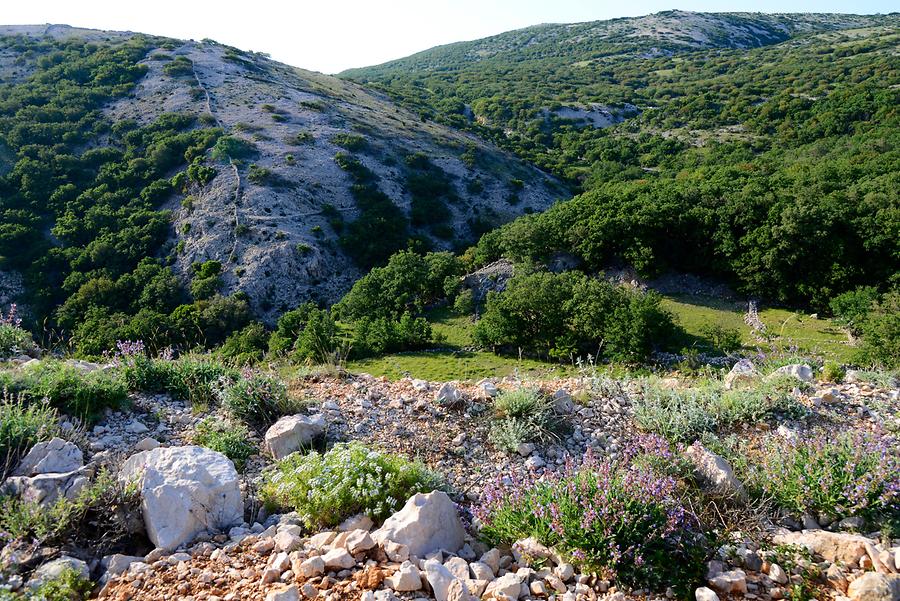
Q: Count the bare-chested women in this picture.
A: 0